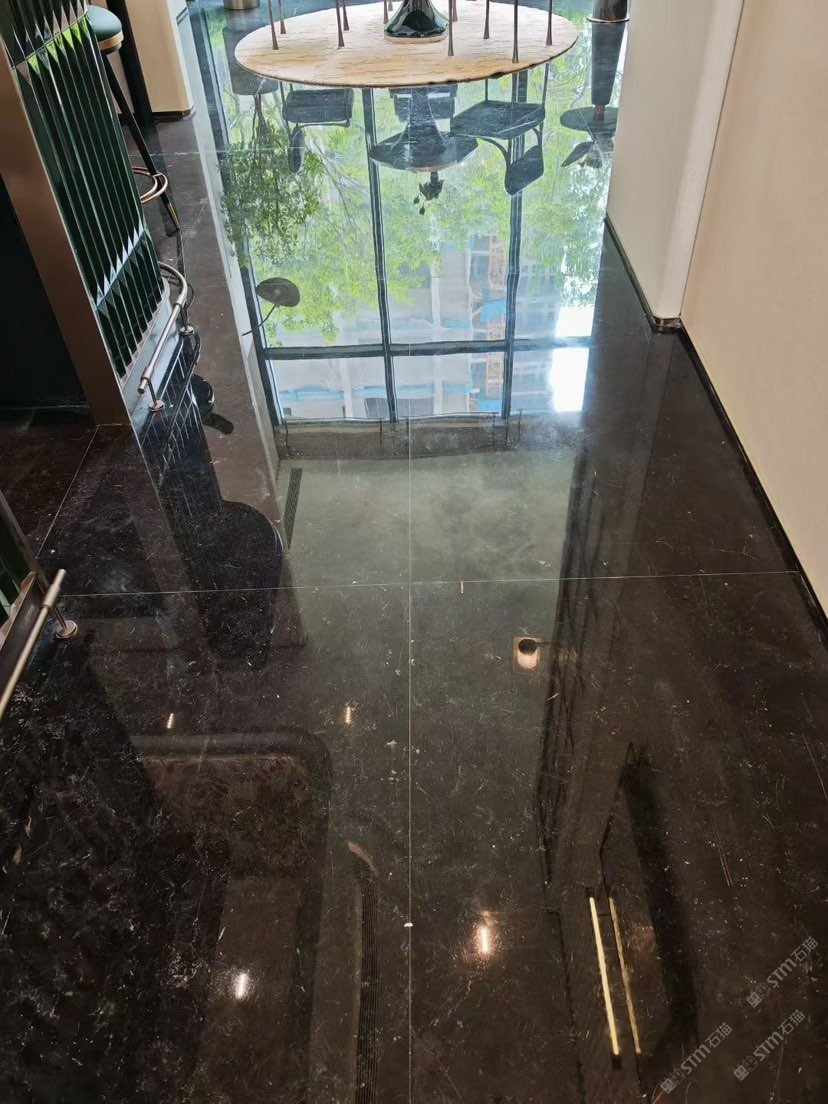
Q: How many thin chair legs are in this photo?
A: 11